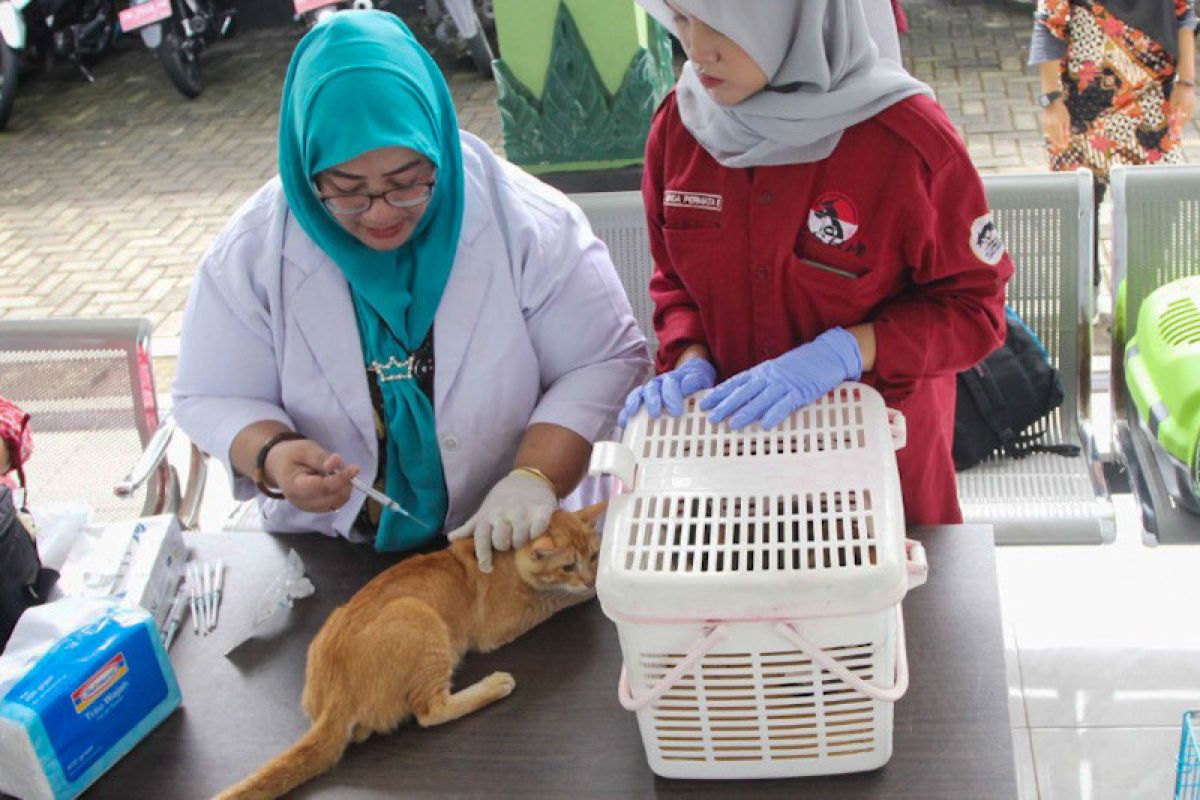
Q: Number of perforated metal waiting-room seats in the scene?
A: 4